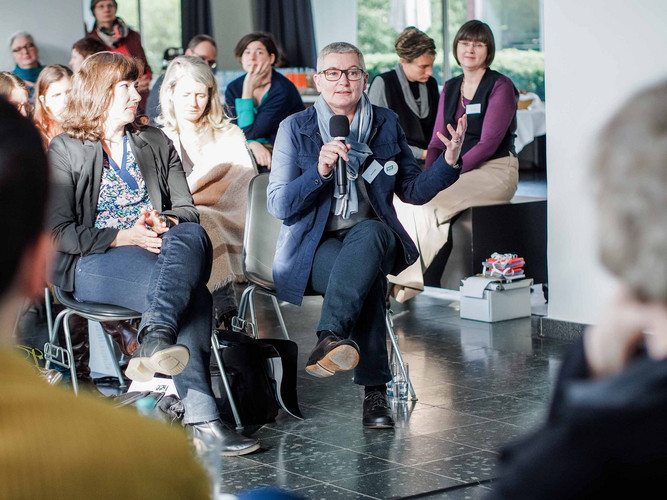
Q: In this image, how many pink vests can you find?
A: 0